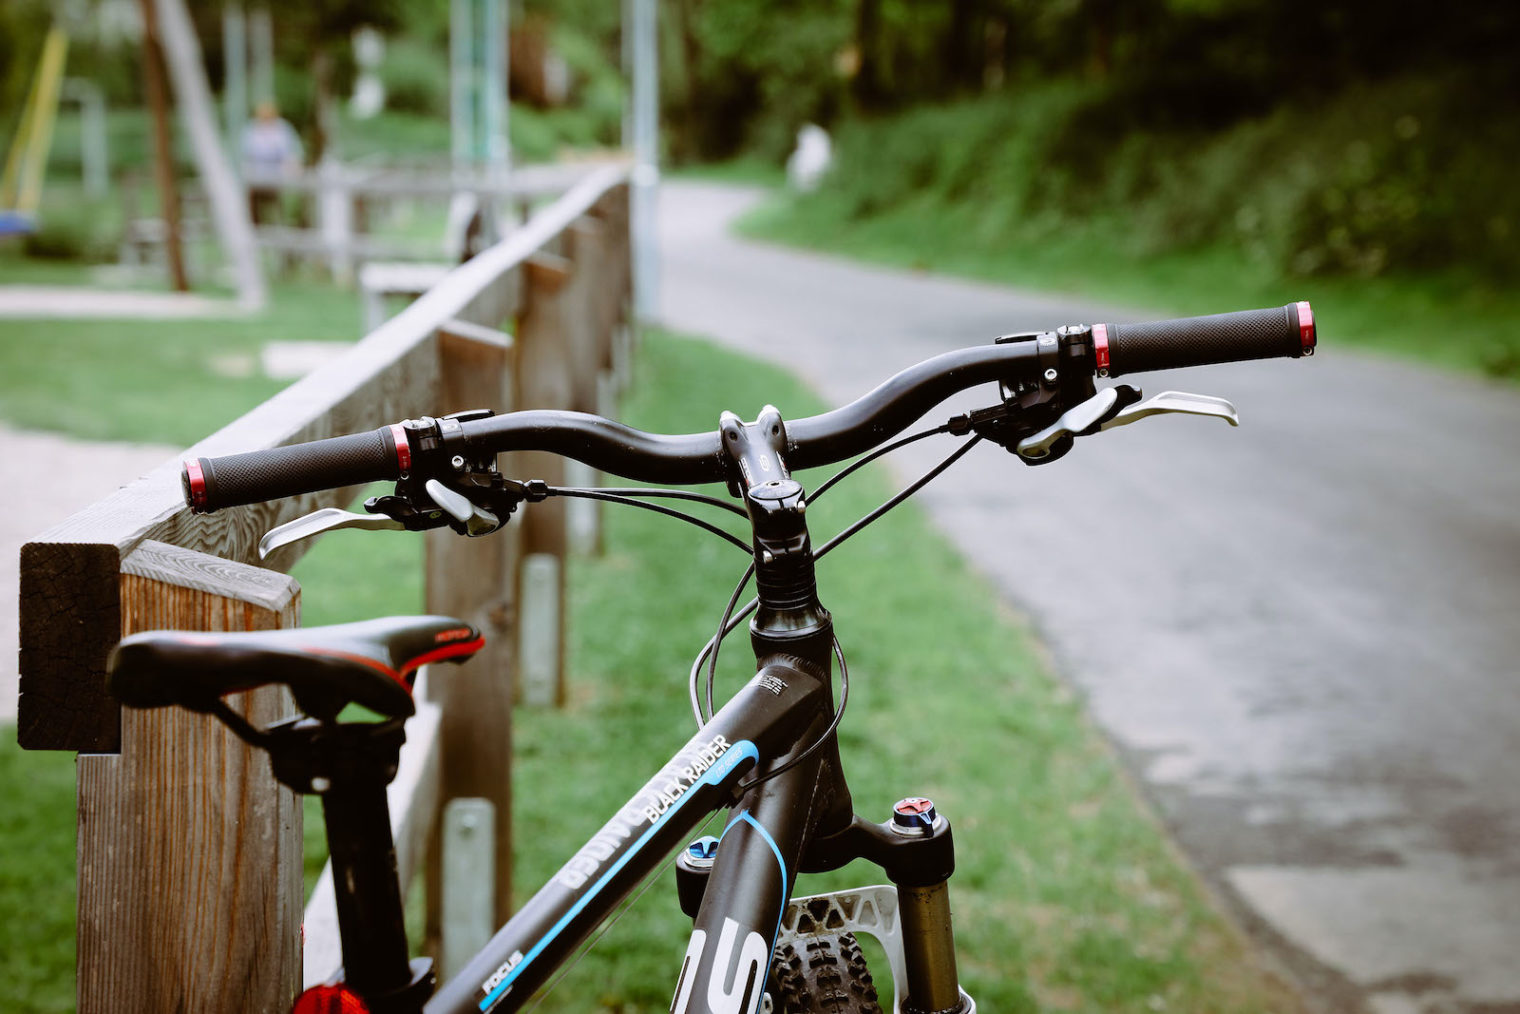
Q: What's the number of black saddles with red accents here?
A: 1